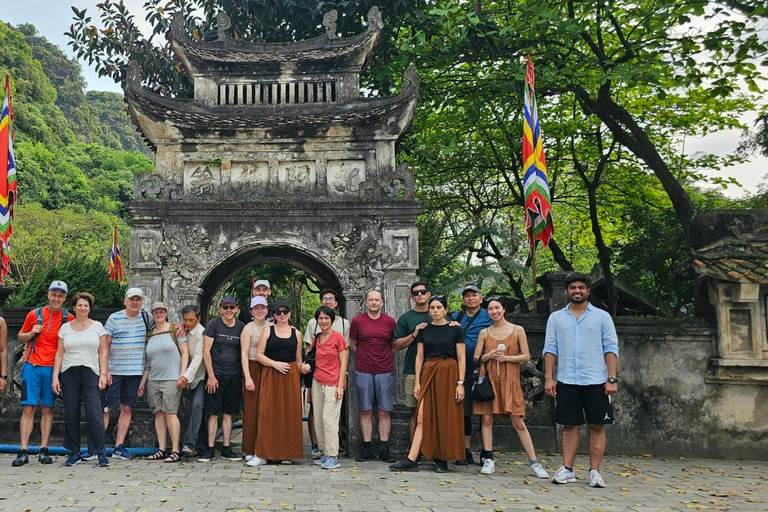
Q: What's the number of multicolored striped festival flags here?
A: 3